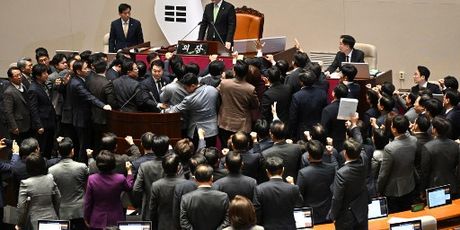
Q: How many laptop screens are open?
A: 6